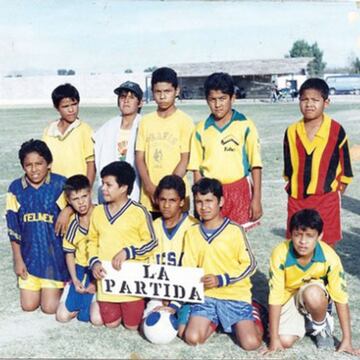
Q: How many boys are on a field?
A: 11